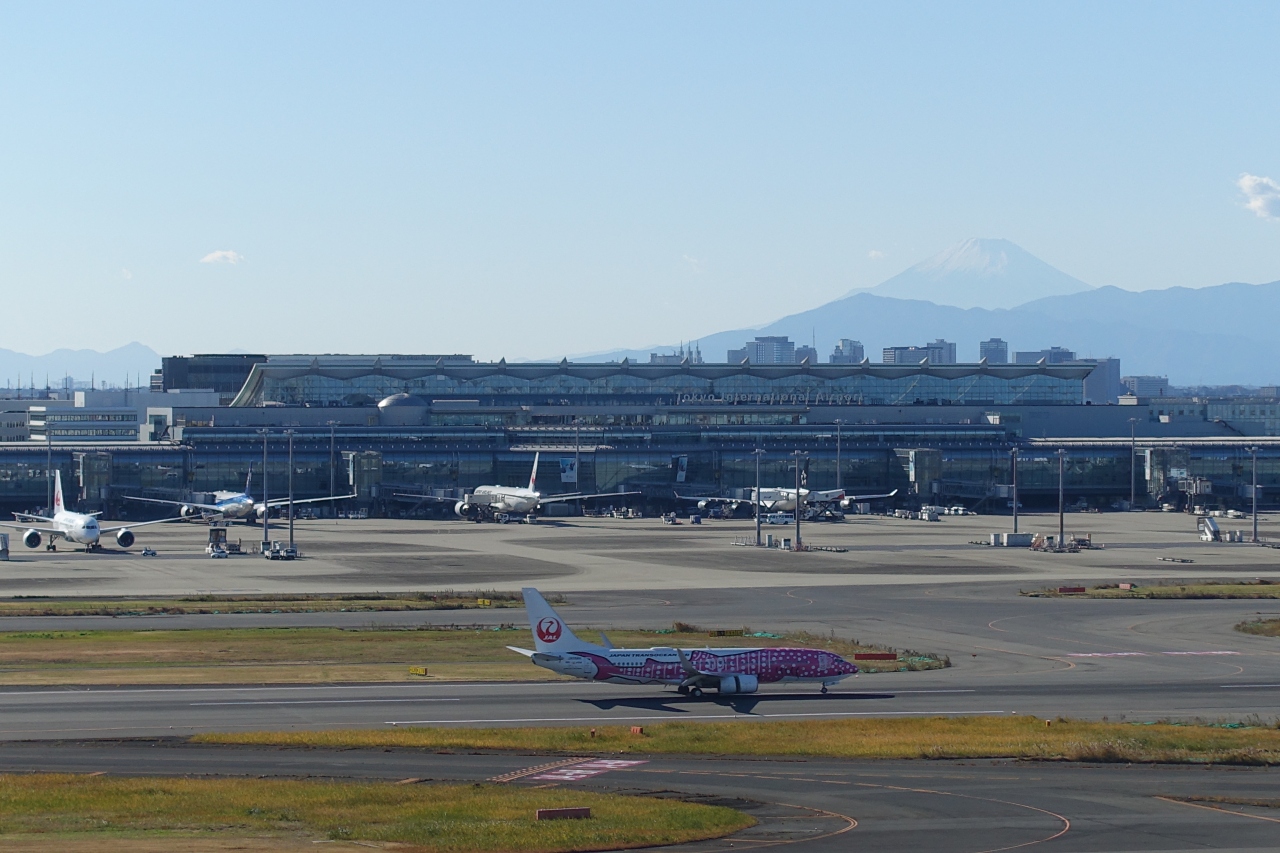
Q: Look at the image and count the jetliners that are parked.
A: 4